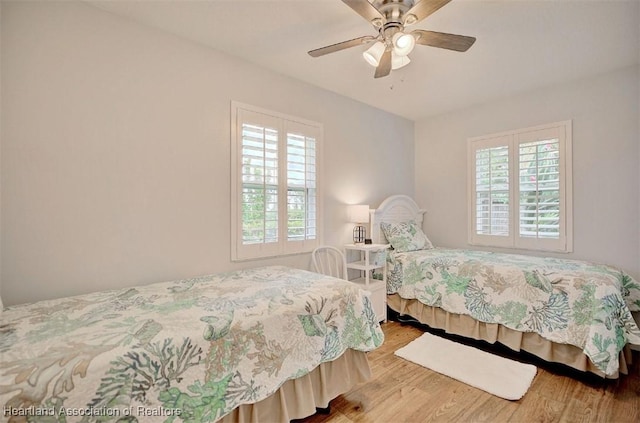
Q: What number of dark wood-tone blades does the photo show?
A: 5